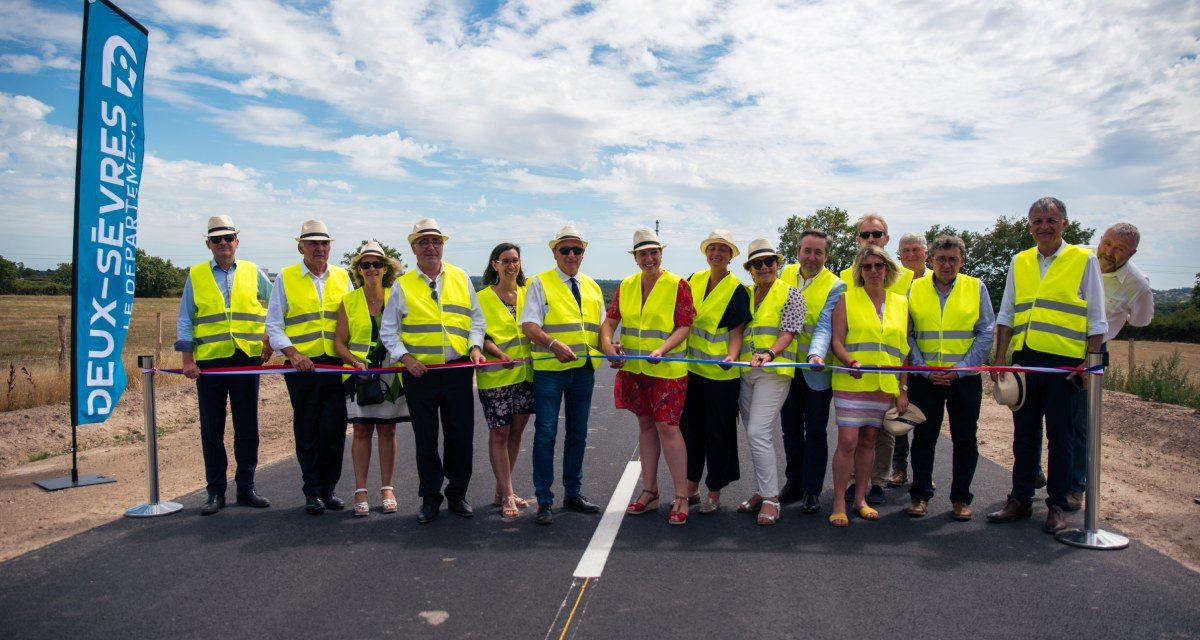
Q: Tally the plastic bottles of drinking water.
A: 0